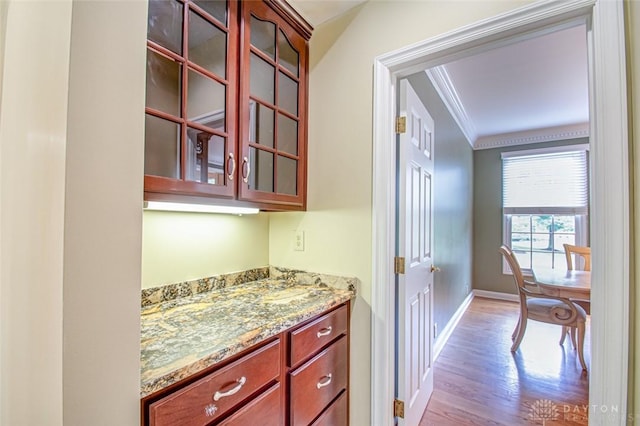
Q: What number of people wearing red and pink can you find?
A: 0